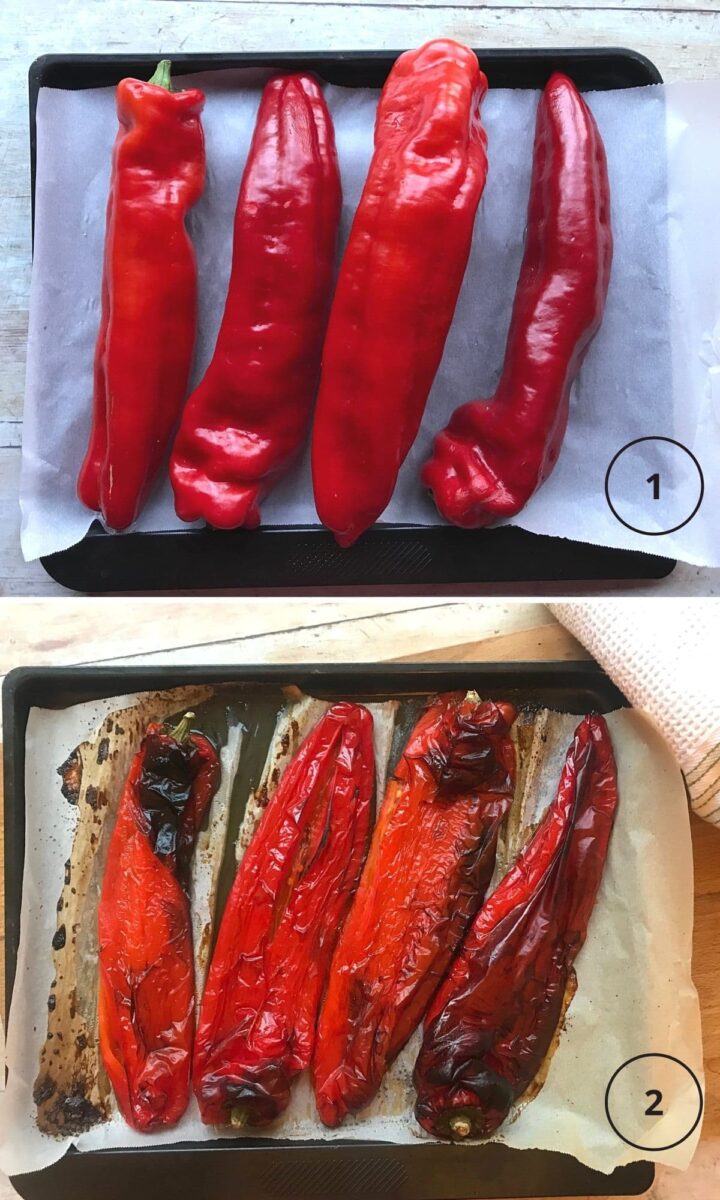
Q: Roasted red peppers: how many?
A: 4